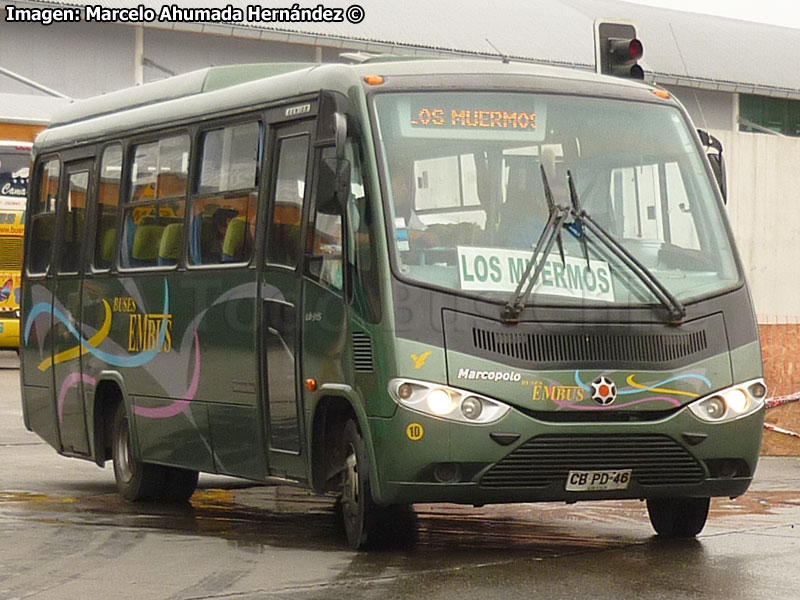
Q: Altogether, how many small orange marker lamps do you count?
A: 3